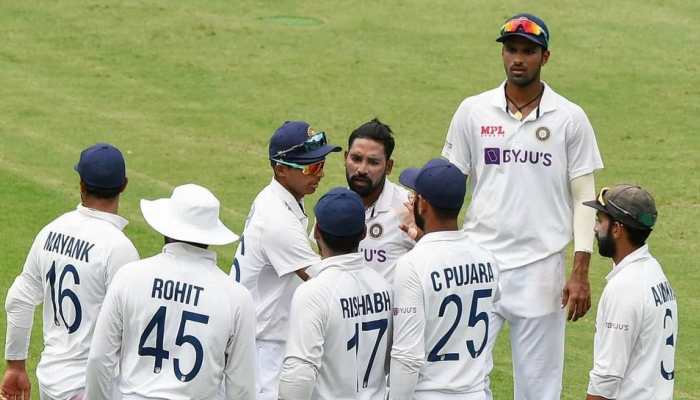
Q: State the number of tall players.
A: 1